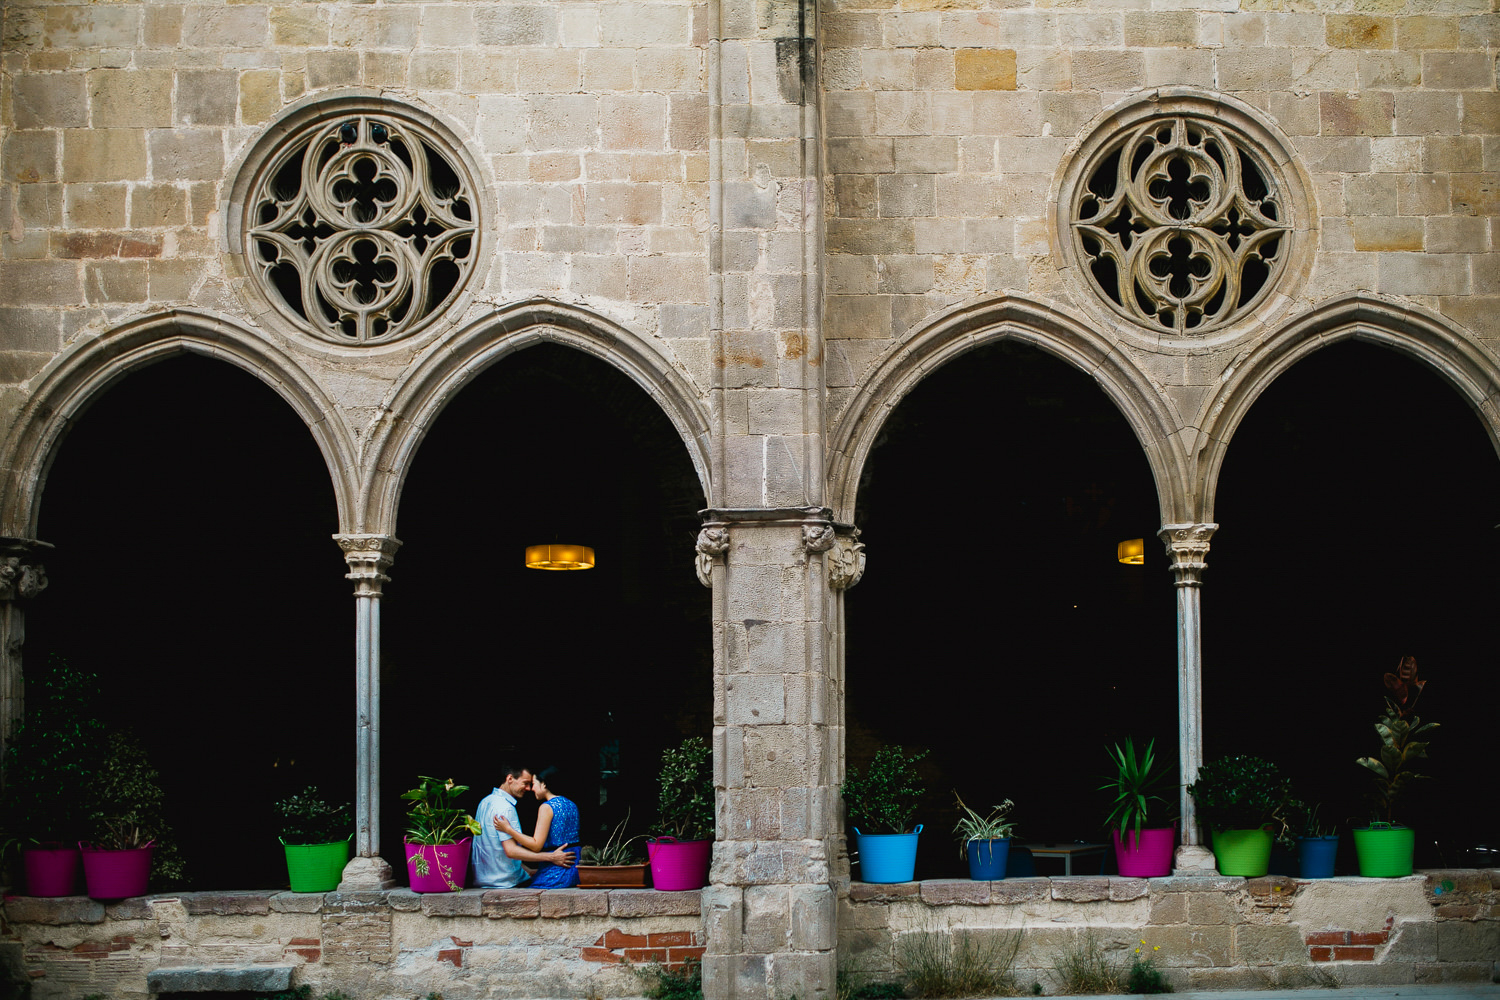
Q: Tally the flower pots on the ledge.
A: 12